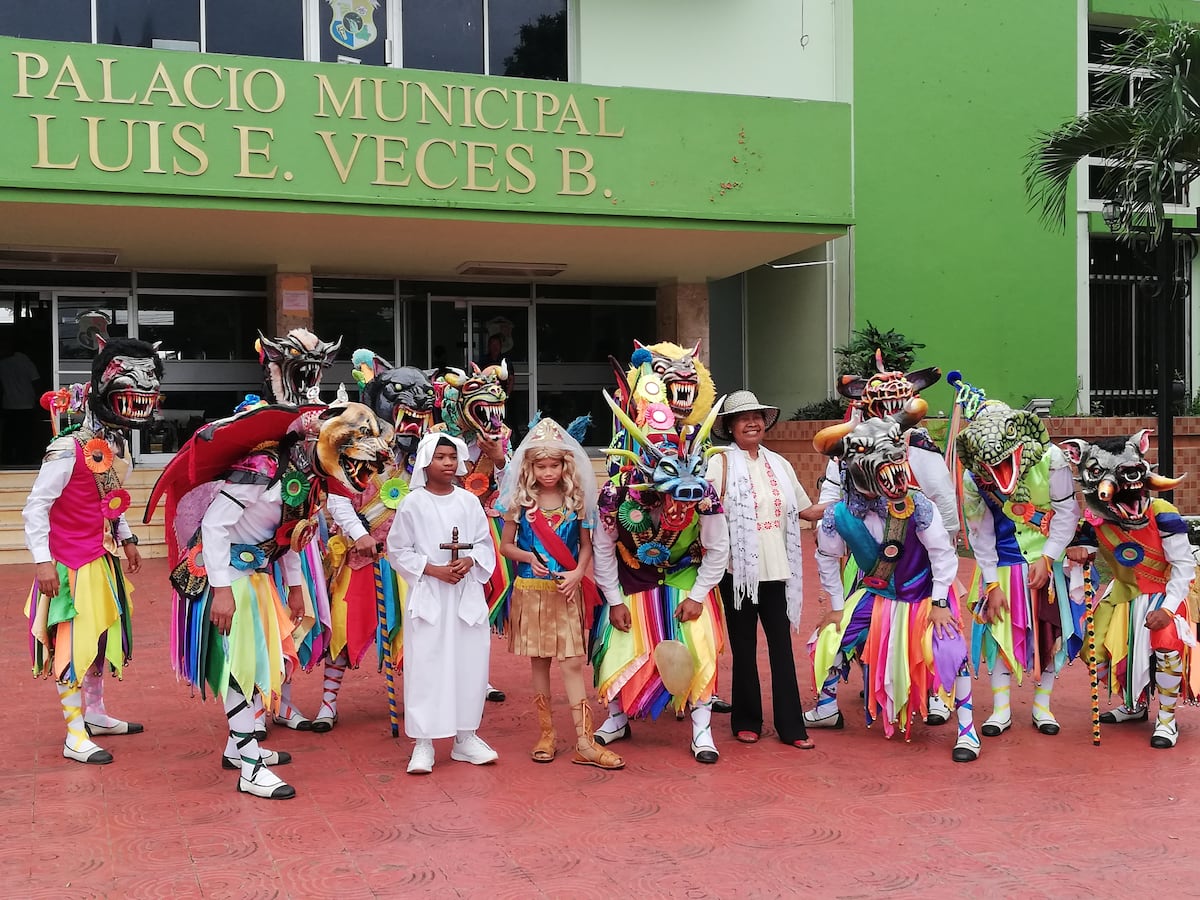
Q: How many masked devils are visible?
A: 11